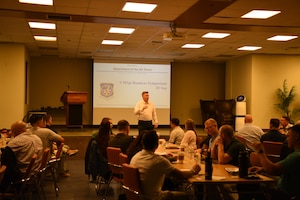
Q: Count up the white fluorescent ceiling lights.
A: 11